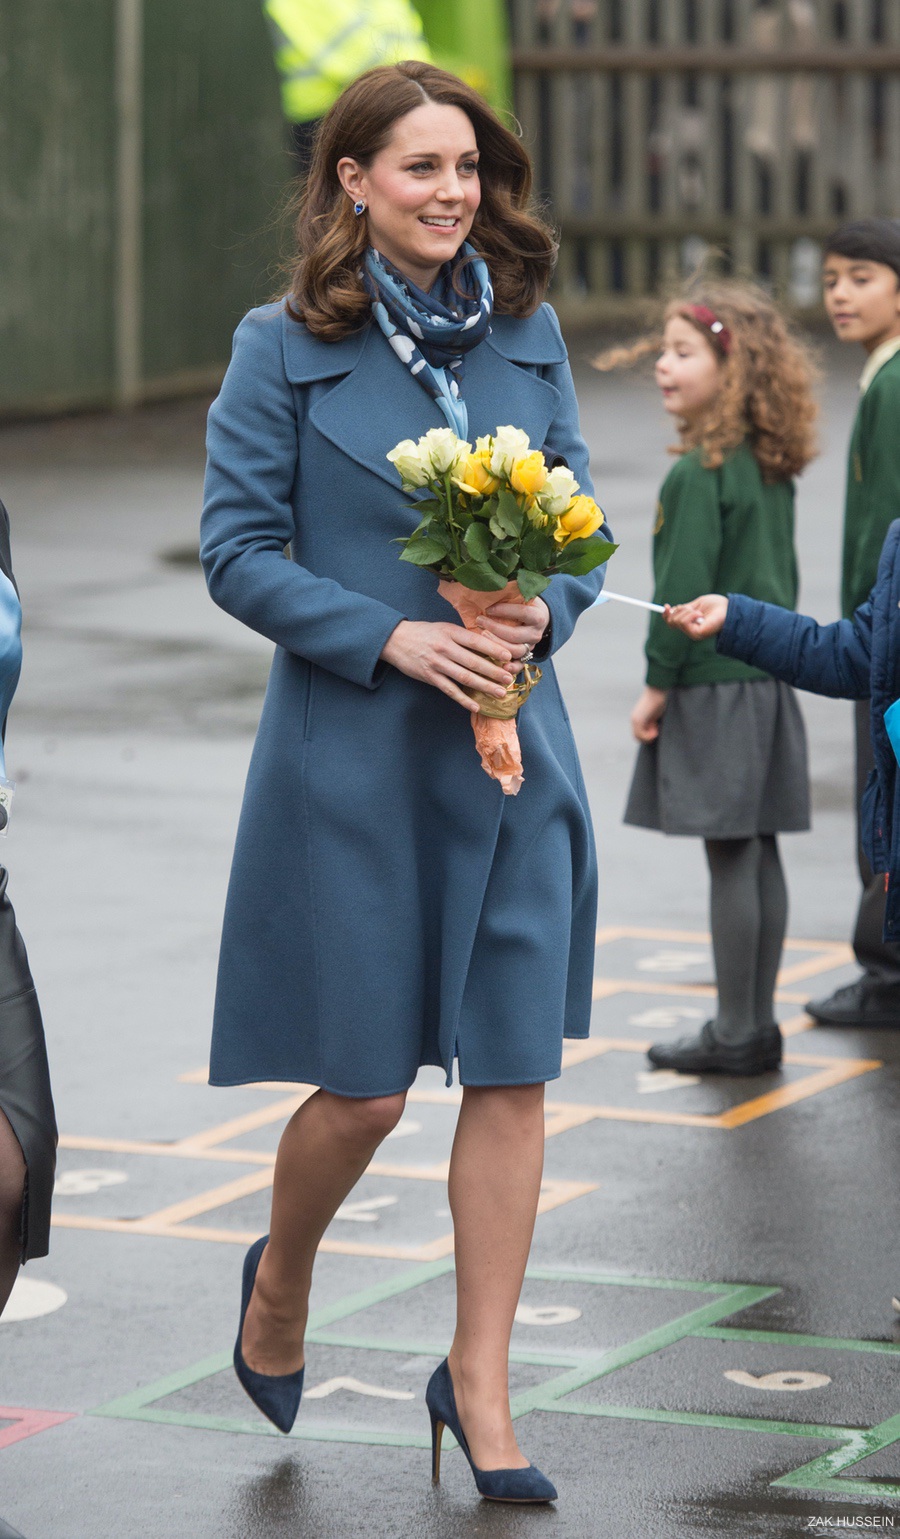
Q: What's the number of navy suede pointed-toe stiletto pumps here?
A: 2